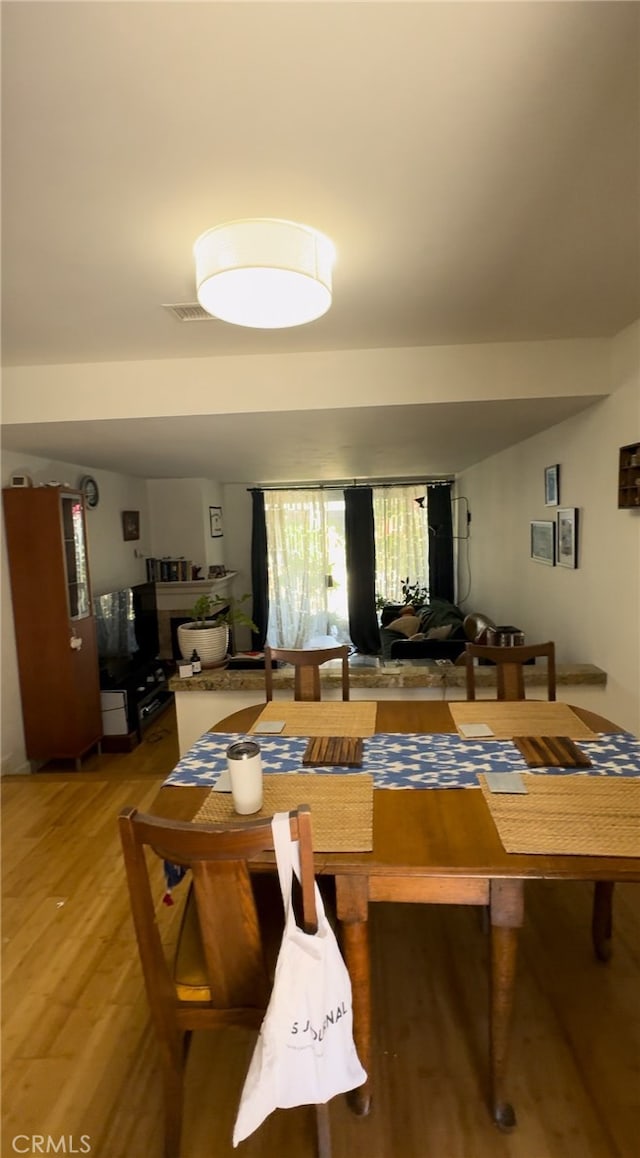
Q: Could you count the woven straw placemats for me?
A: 4